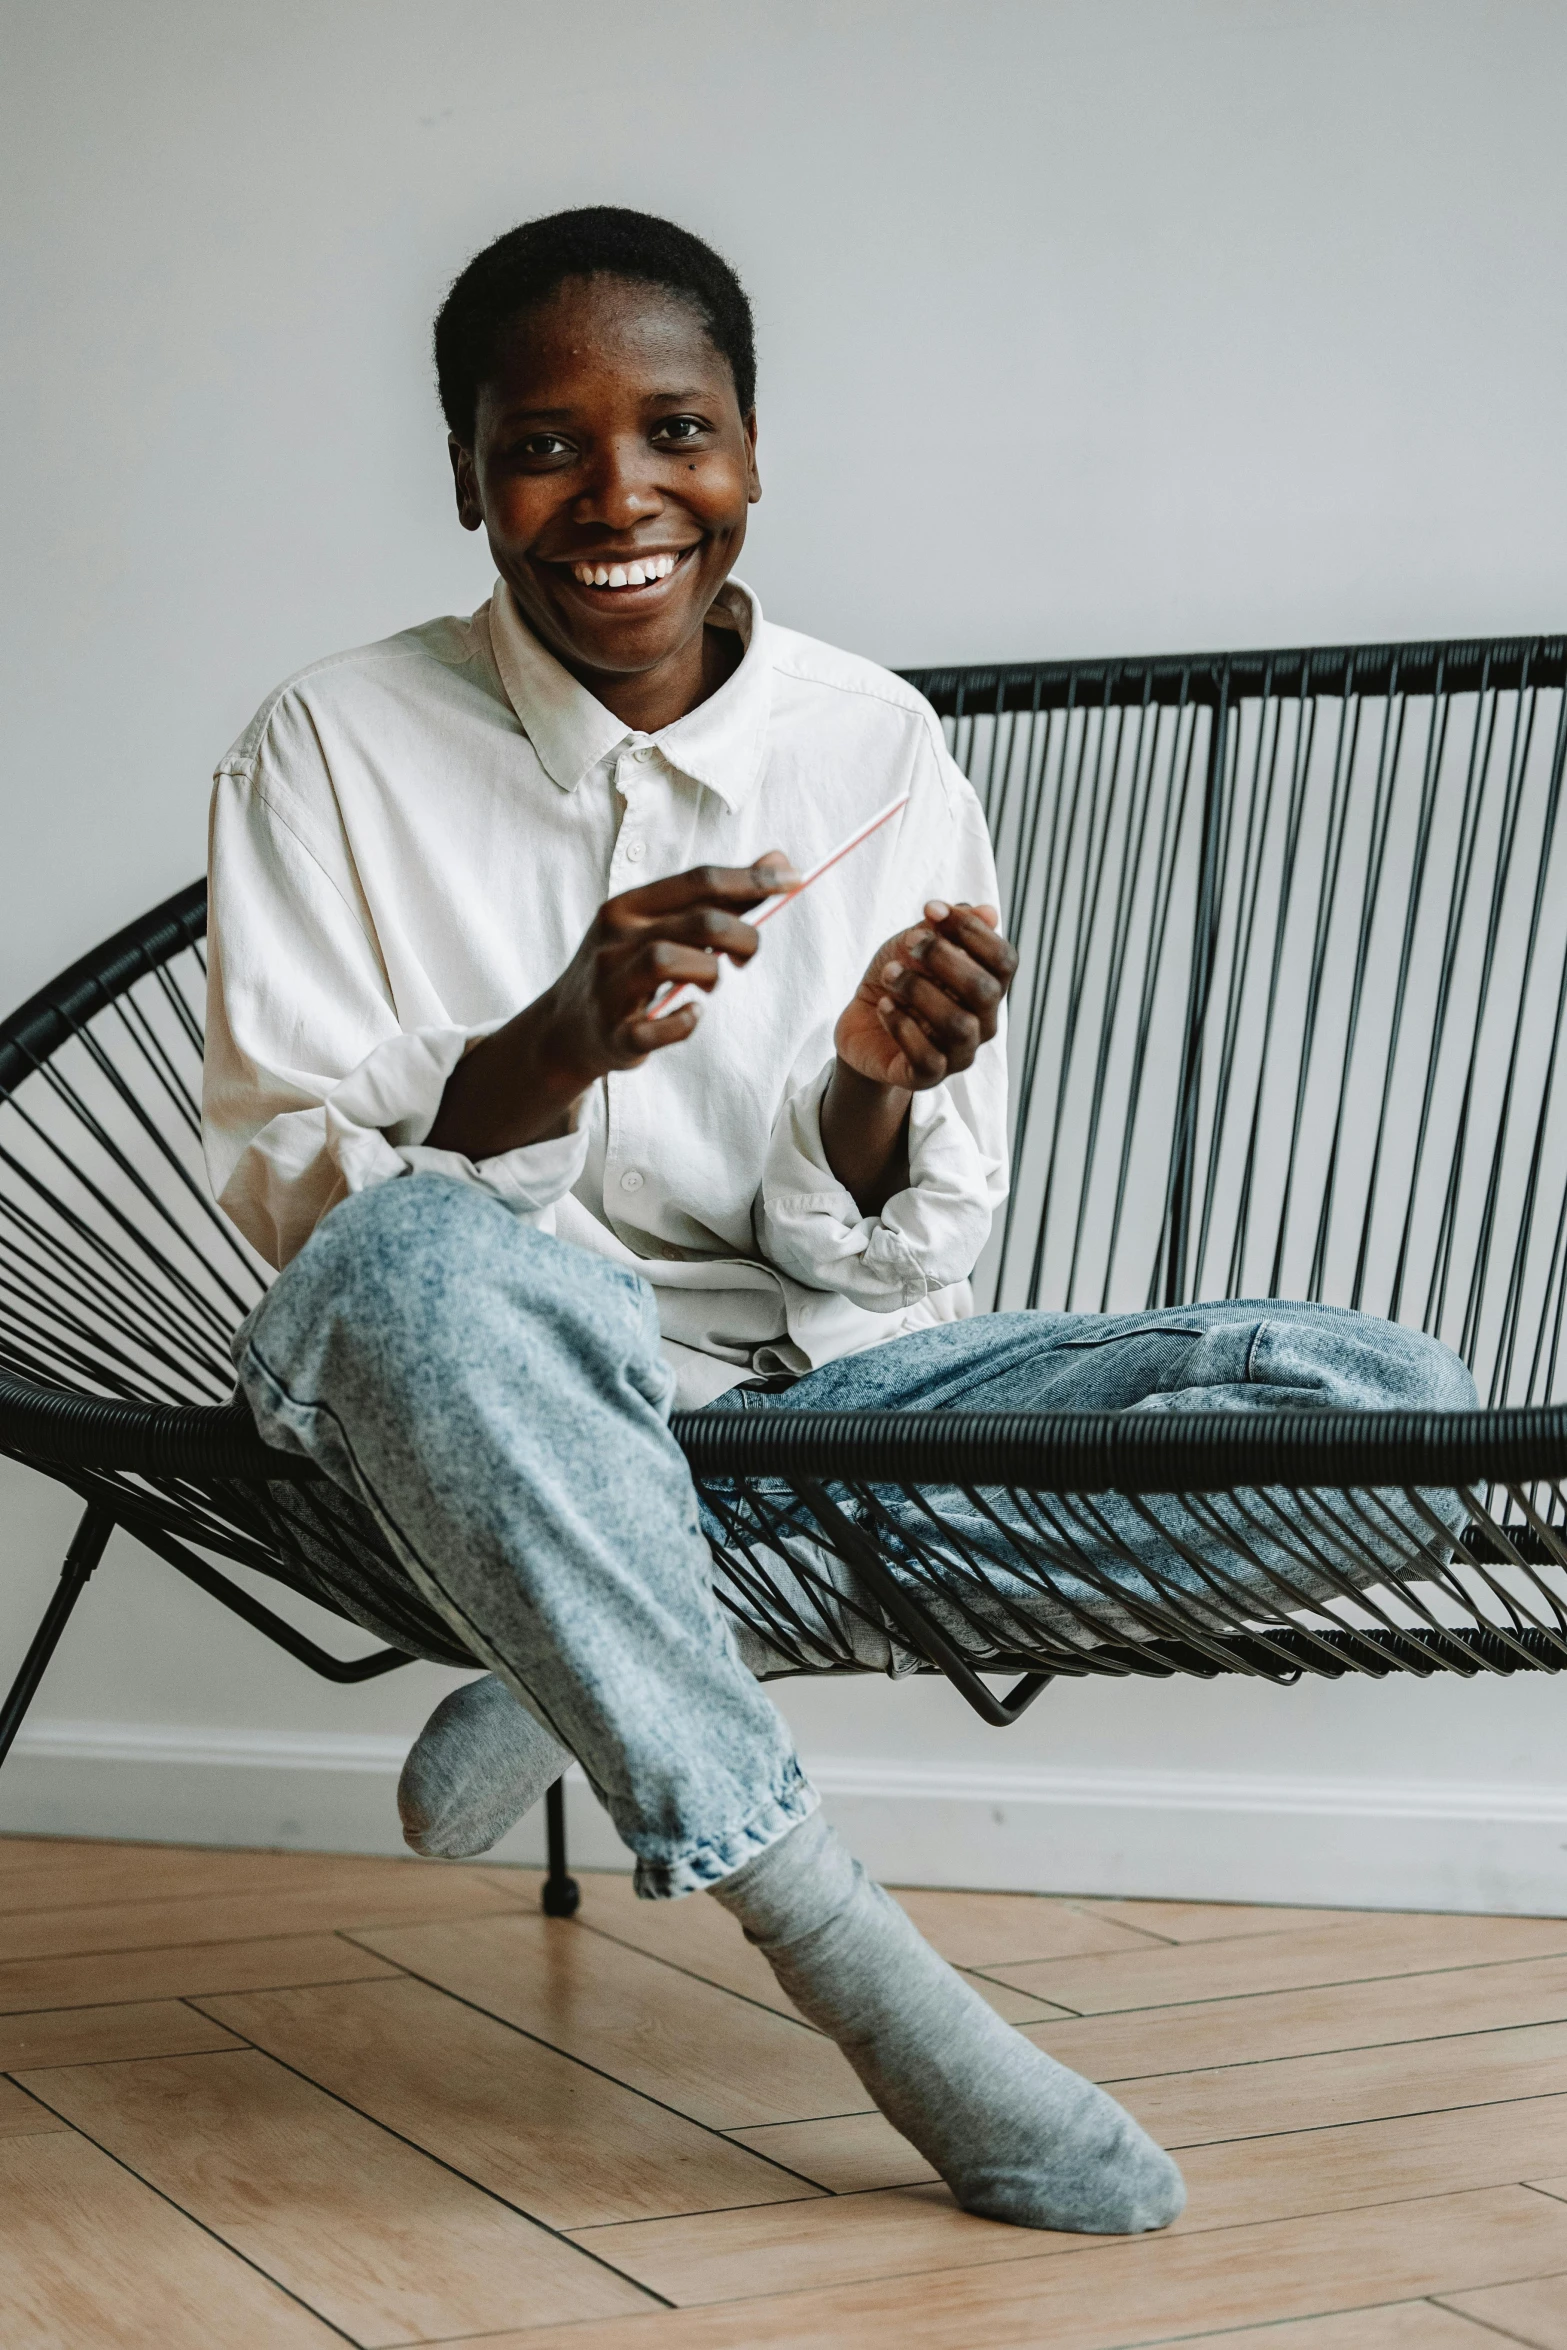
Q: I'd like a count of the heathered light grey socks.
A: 2